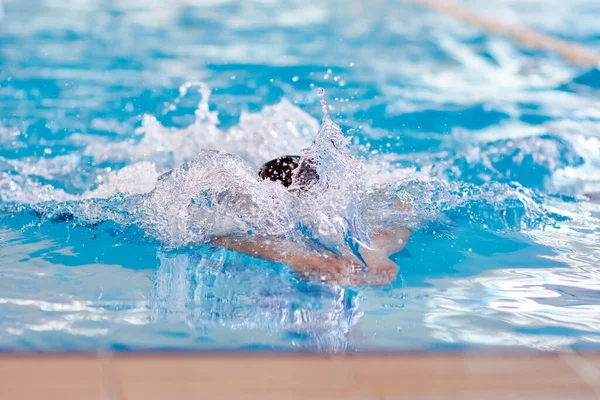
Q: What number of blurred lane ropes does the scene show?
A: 1